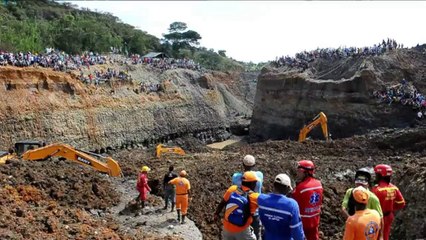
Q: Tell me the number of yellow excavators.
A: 3